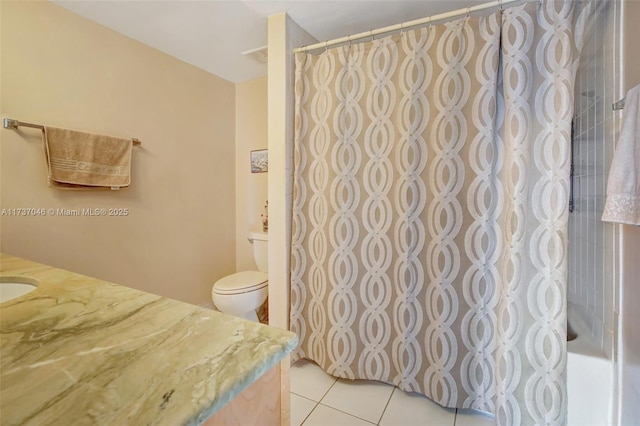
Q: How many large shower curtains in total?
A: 1